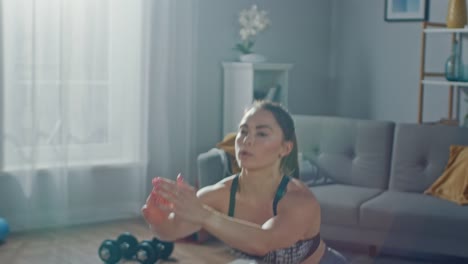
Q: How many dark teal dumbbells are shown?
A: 2